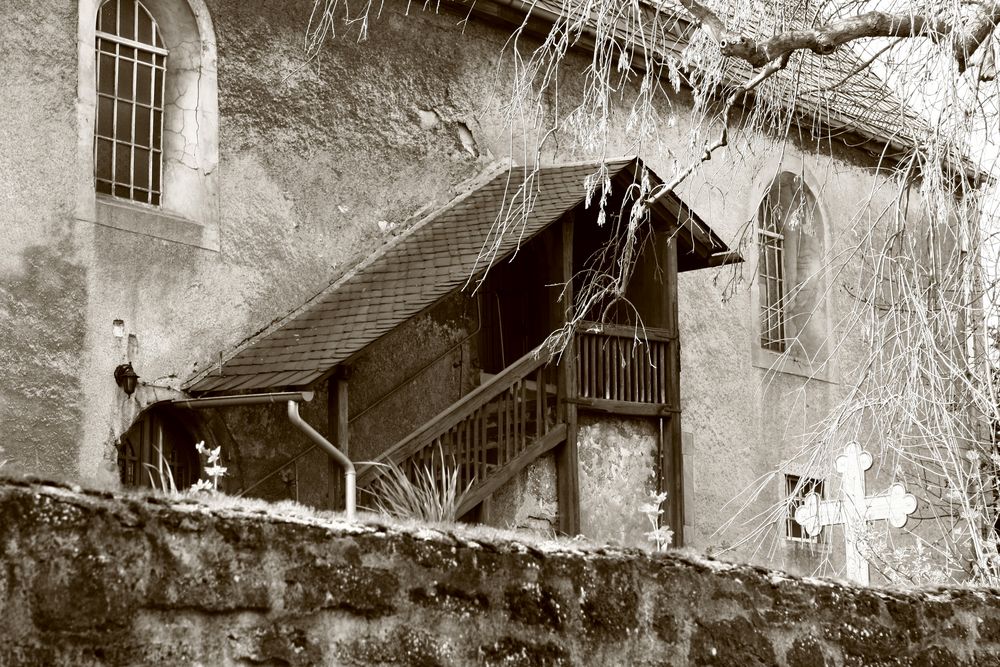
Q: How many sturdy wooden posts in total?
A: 3